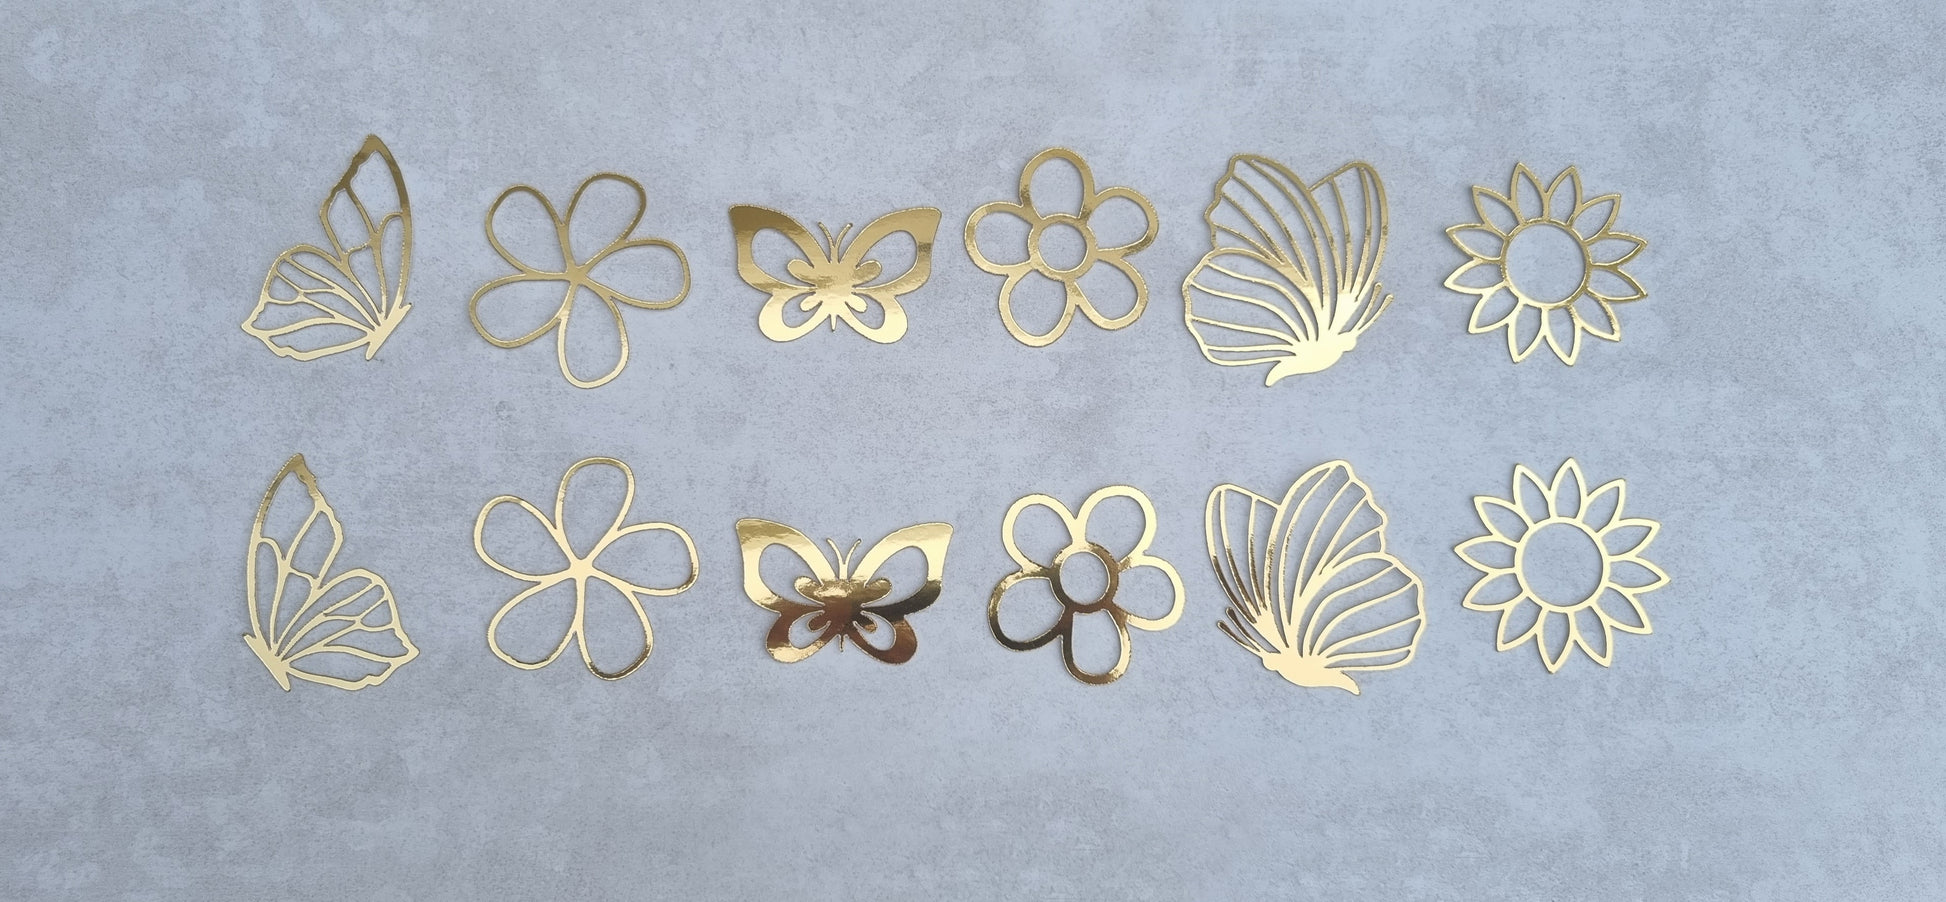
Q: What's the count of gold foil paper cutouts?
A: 12